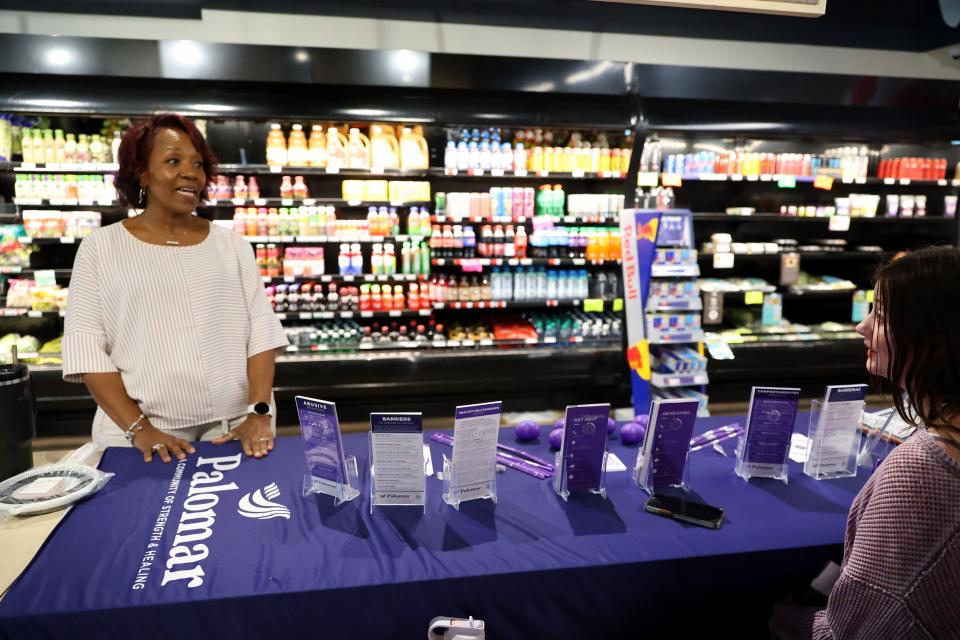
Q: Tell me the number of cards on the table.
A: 7